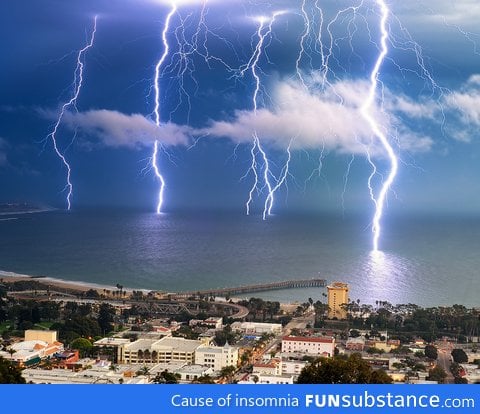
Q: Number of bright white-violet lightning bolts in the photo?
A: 4